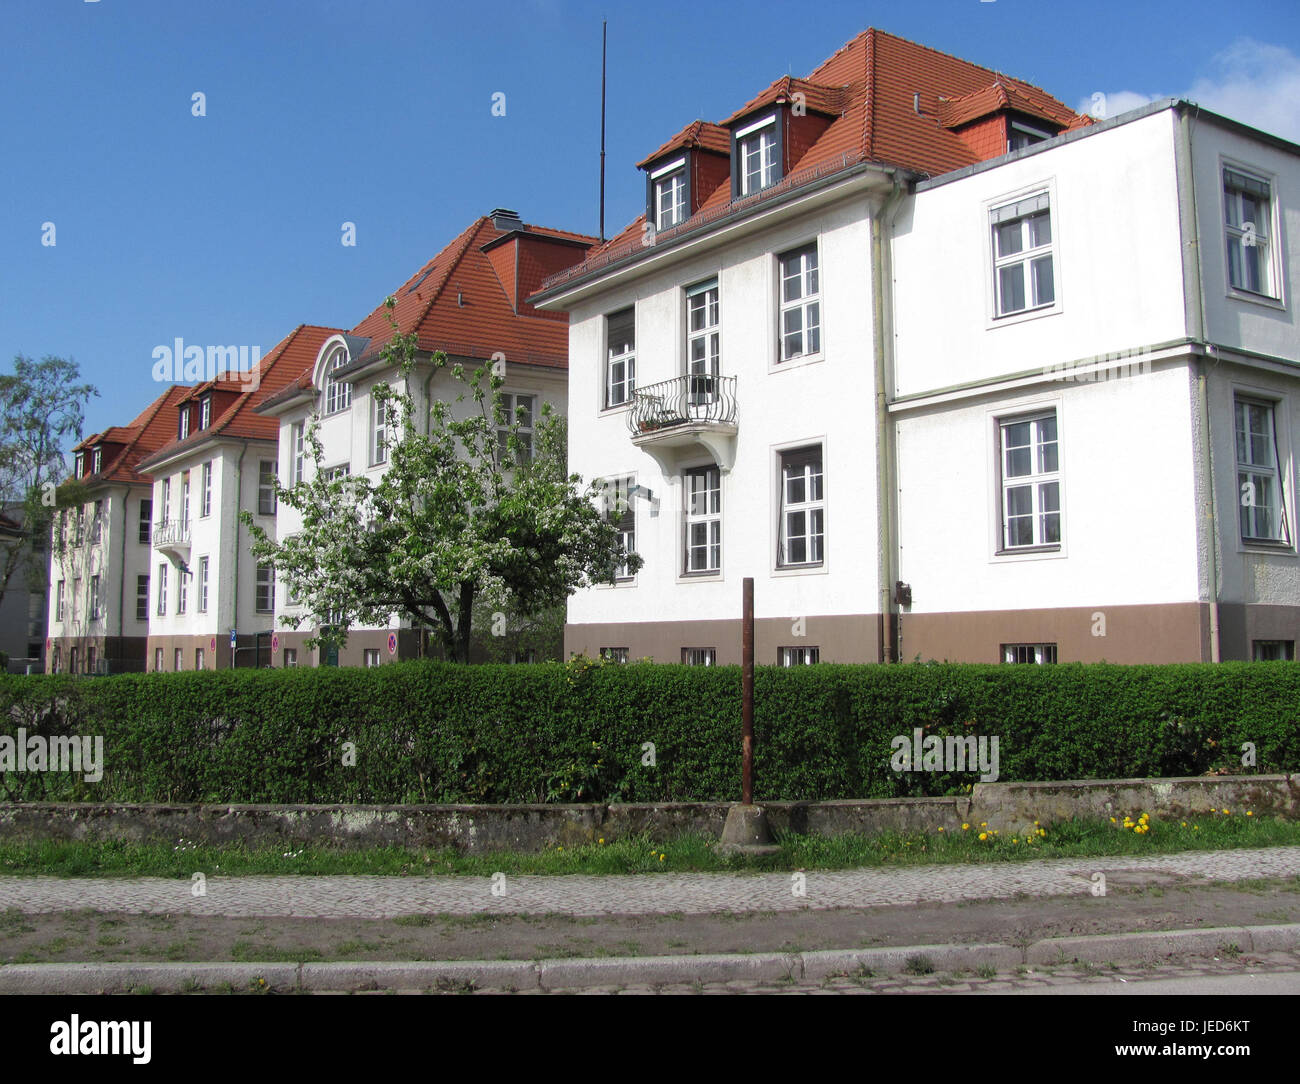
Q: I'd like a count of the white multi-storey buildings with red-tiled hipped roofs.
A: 4